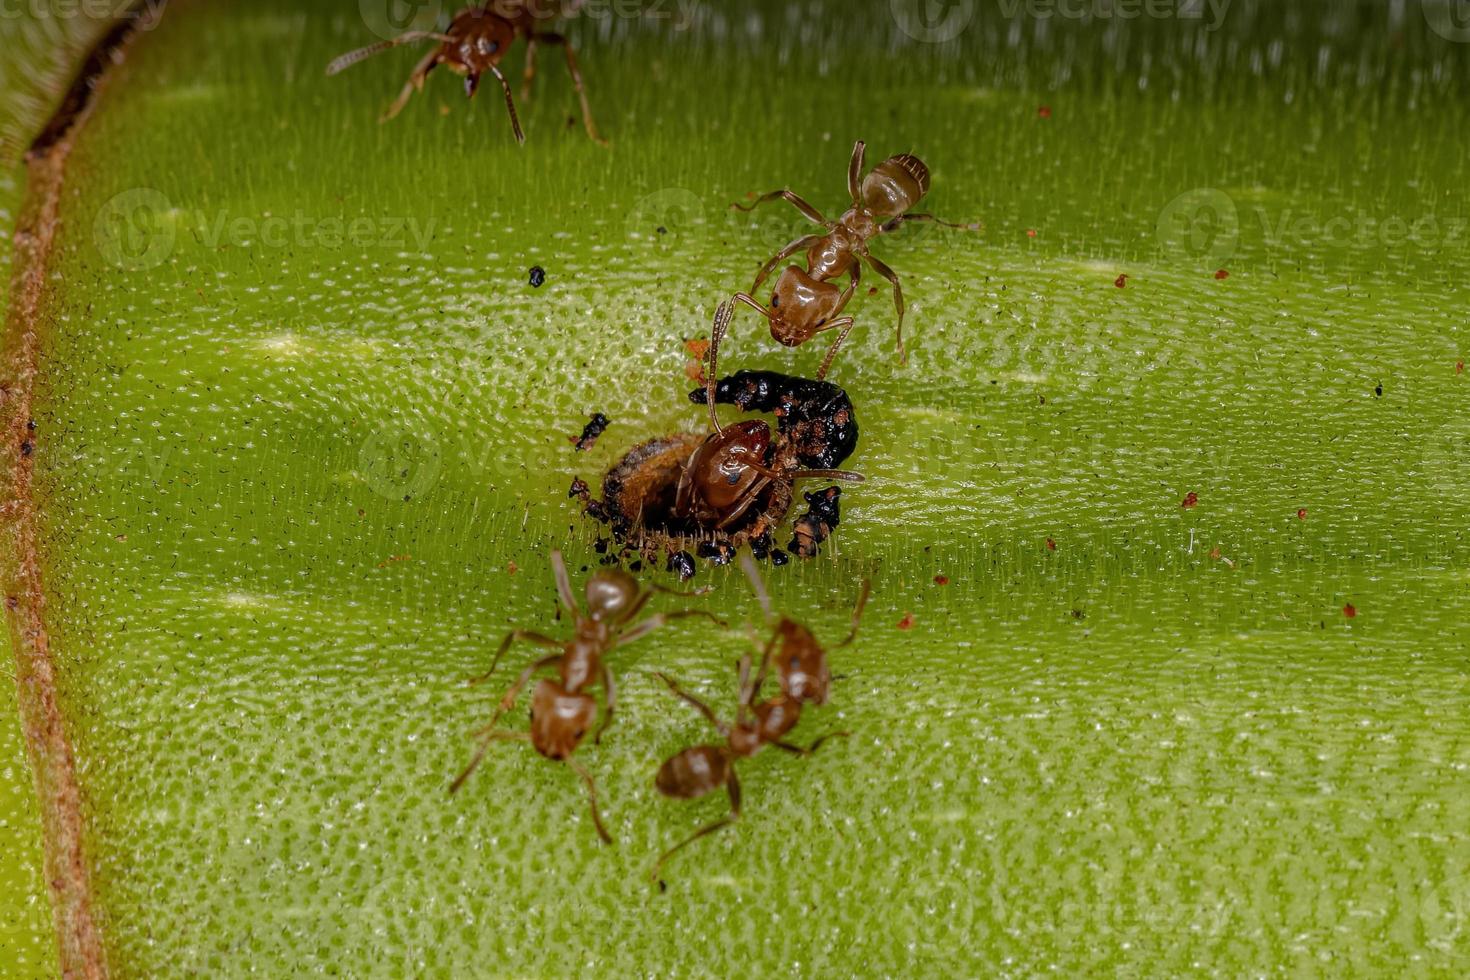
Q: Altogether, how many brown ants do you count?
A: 5